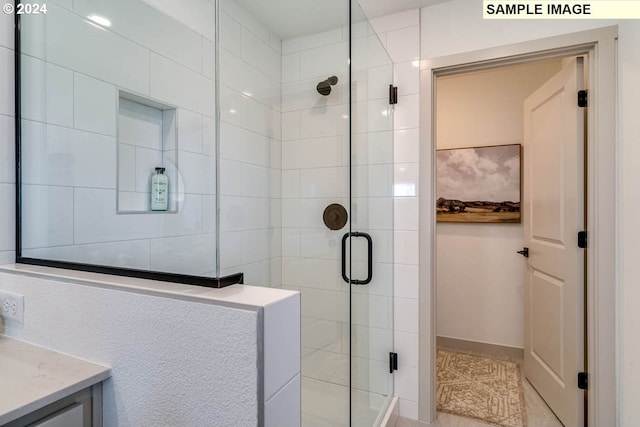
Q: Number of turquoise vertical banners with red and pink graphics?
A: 0